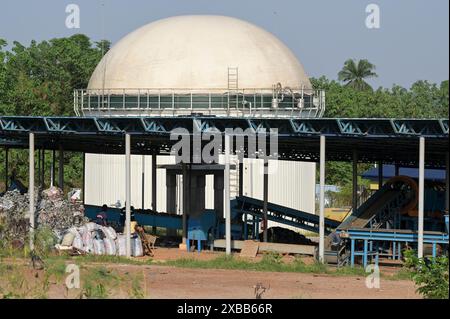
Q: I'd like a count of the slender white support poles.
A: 5